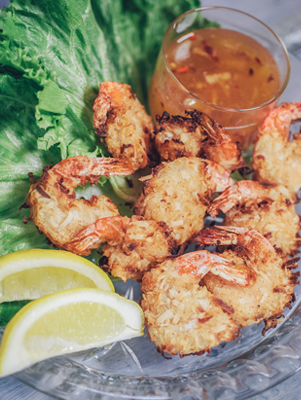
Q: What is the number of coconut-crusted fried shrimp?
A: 9